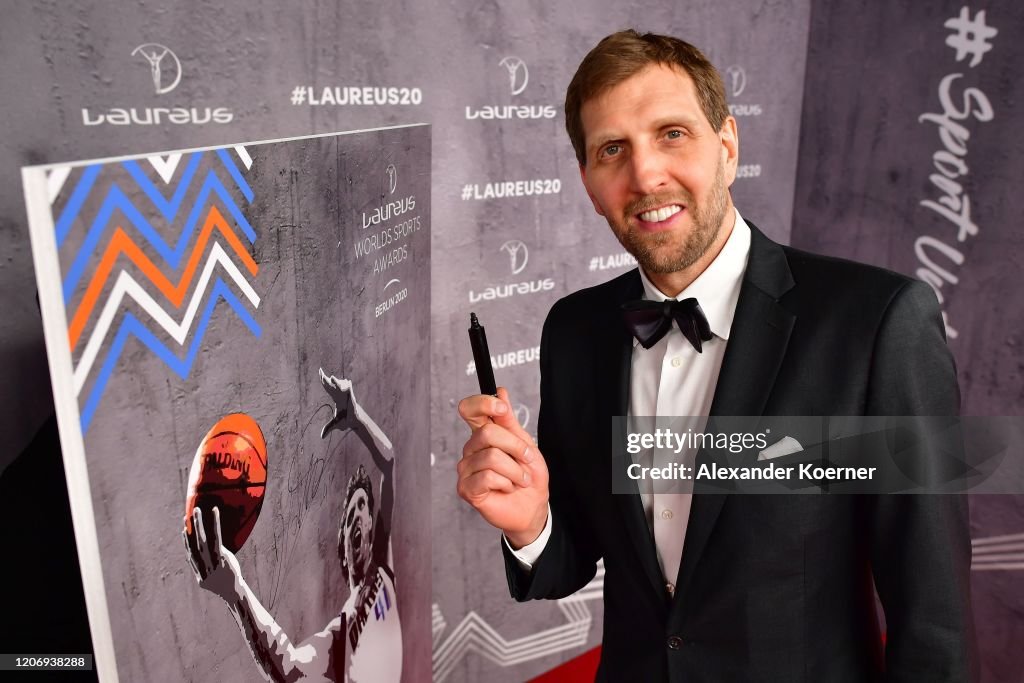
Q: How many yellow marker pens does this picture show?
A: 0